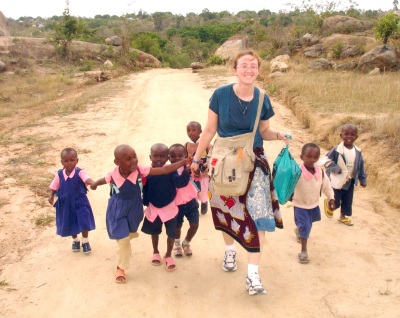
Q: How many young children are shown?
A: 7